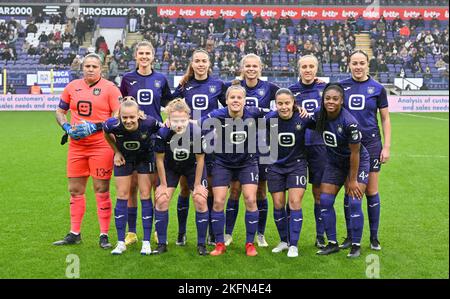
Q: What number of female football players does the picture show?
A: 11